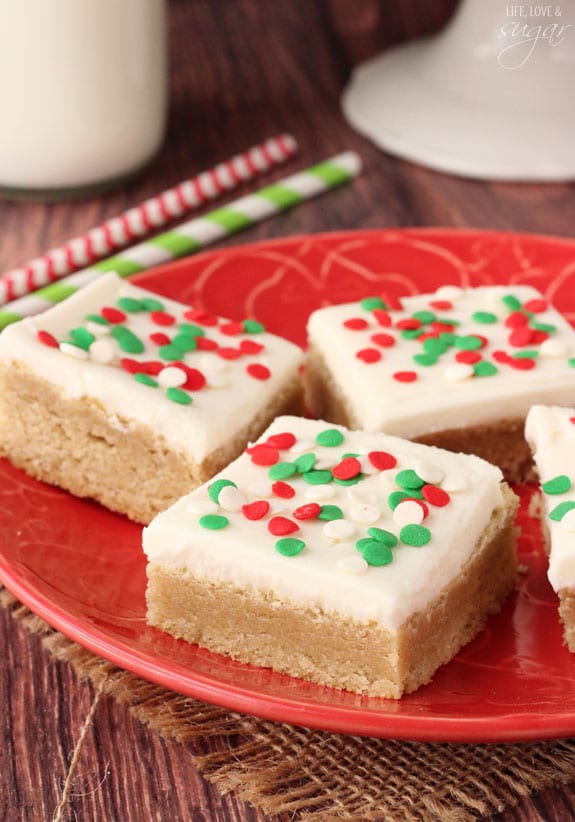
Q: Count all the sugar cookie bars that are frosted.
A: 4